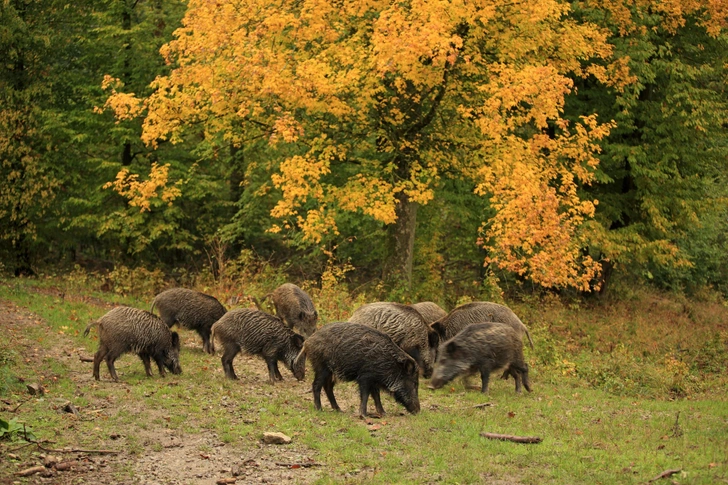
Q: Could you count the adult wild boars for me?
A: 9